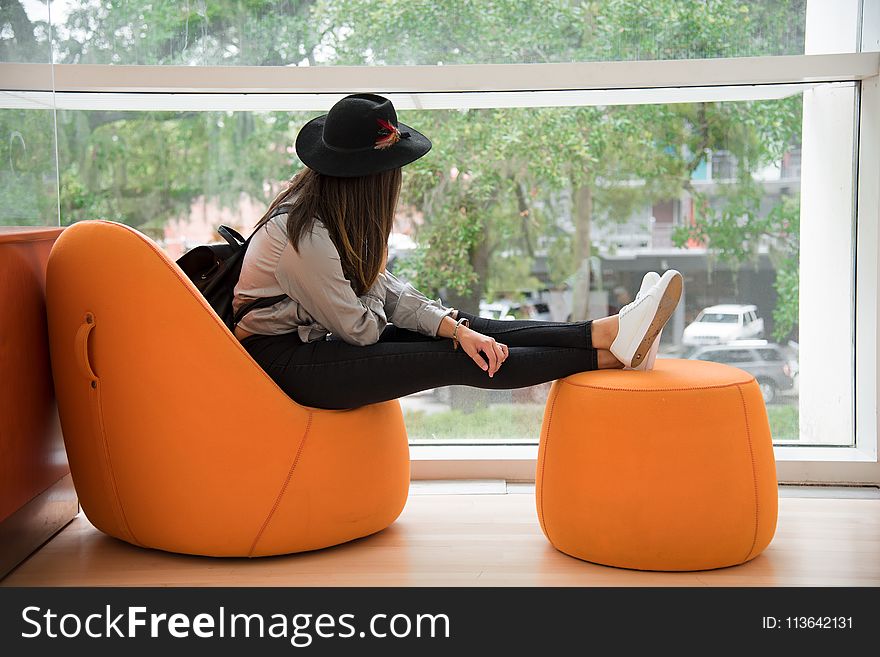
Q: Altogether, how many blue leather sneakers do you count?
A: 0